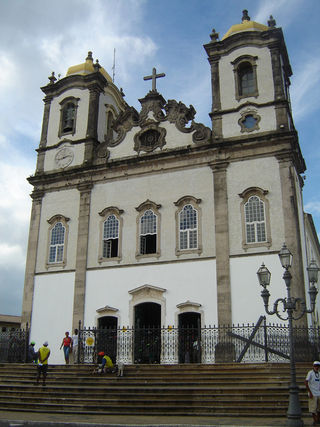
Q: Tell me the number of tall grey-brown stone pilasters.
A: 4